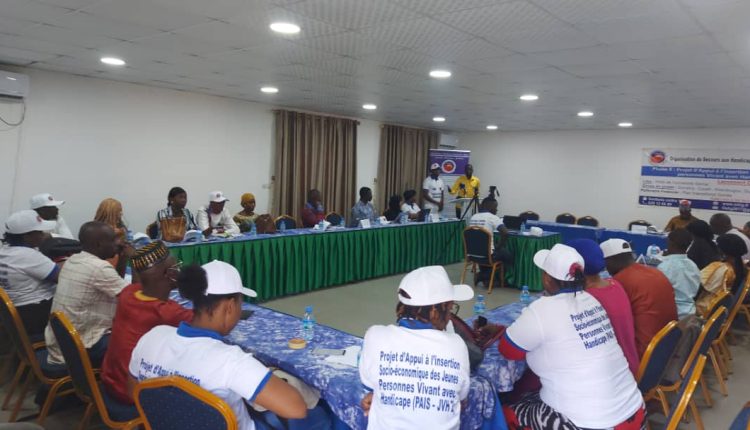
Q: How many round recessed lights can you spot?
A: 10